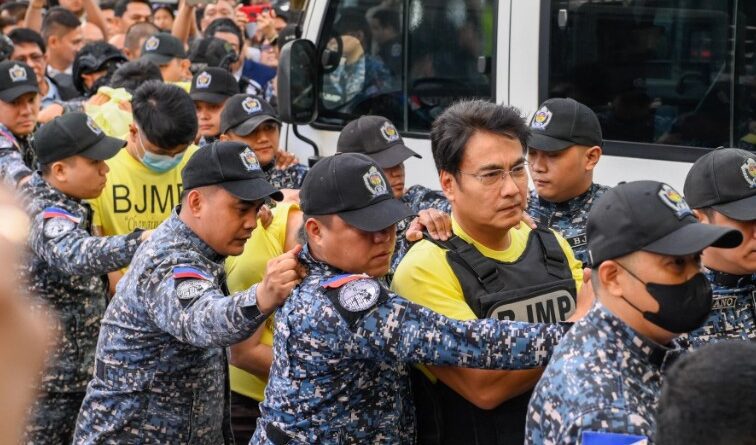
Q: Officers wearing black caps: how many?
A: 11